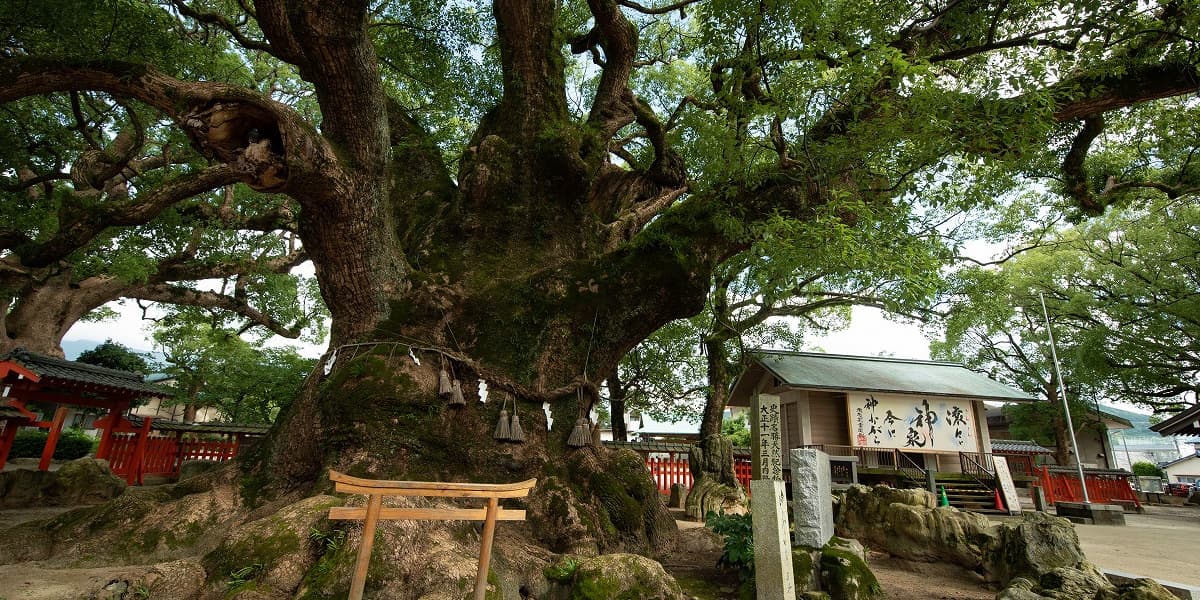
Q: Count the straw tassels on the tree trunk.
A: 6